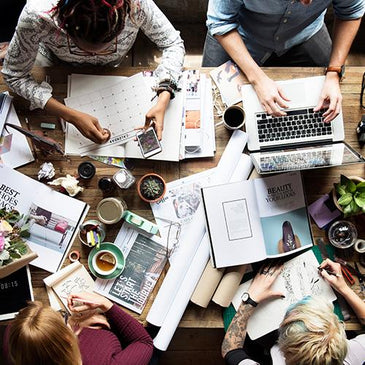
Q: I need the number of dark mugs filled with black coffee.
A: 1